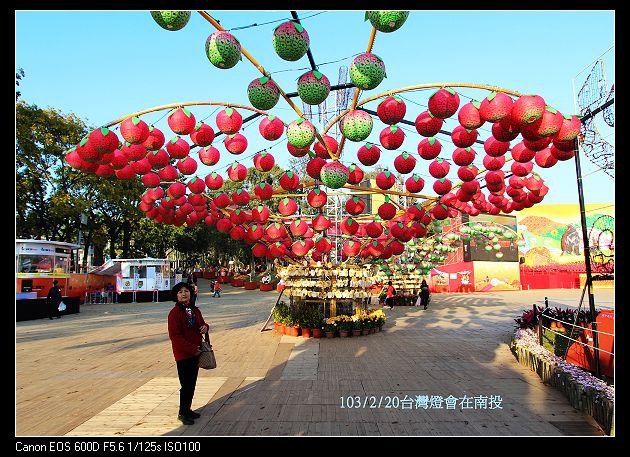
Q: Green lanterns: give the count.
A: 10